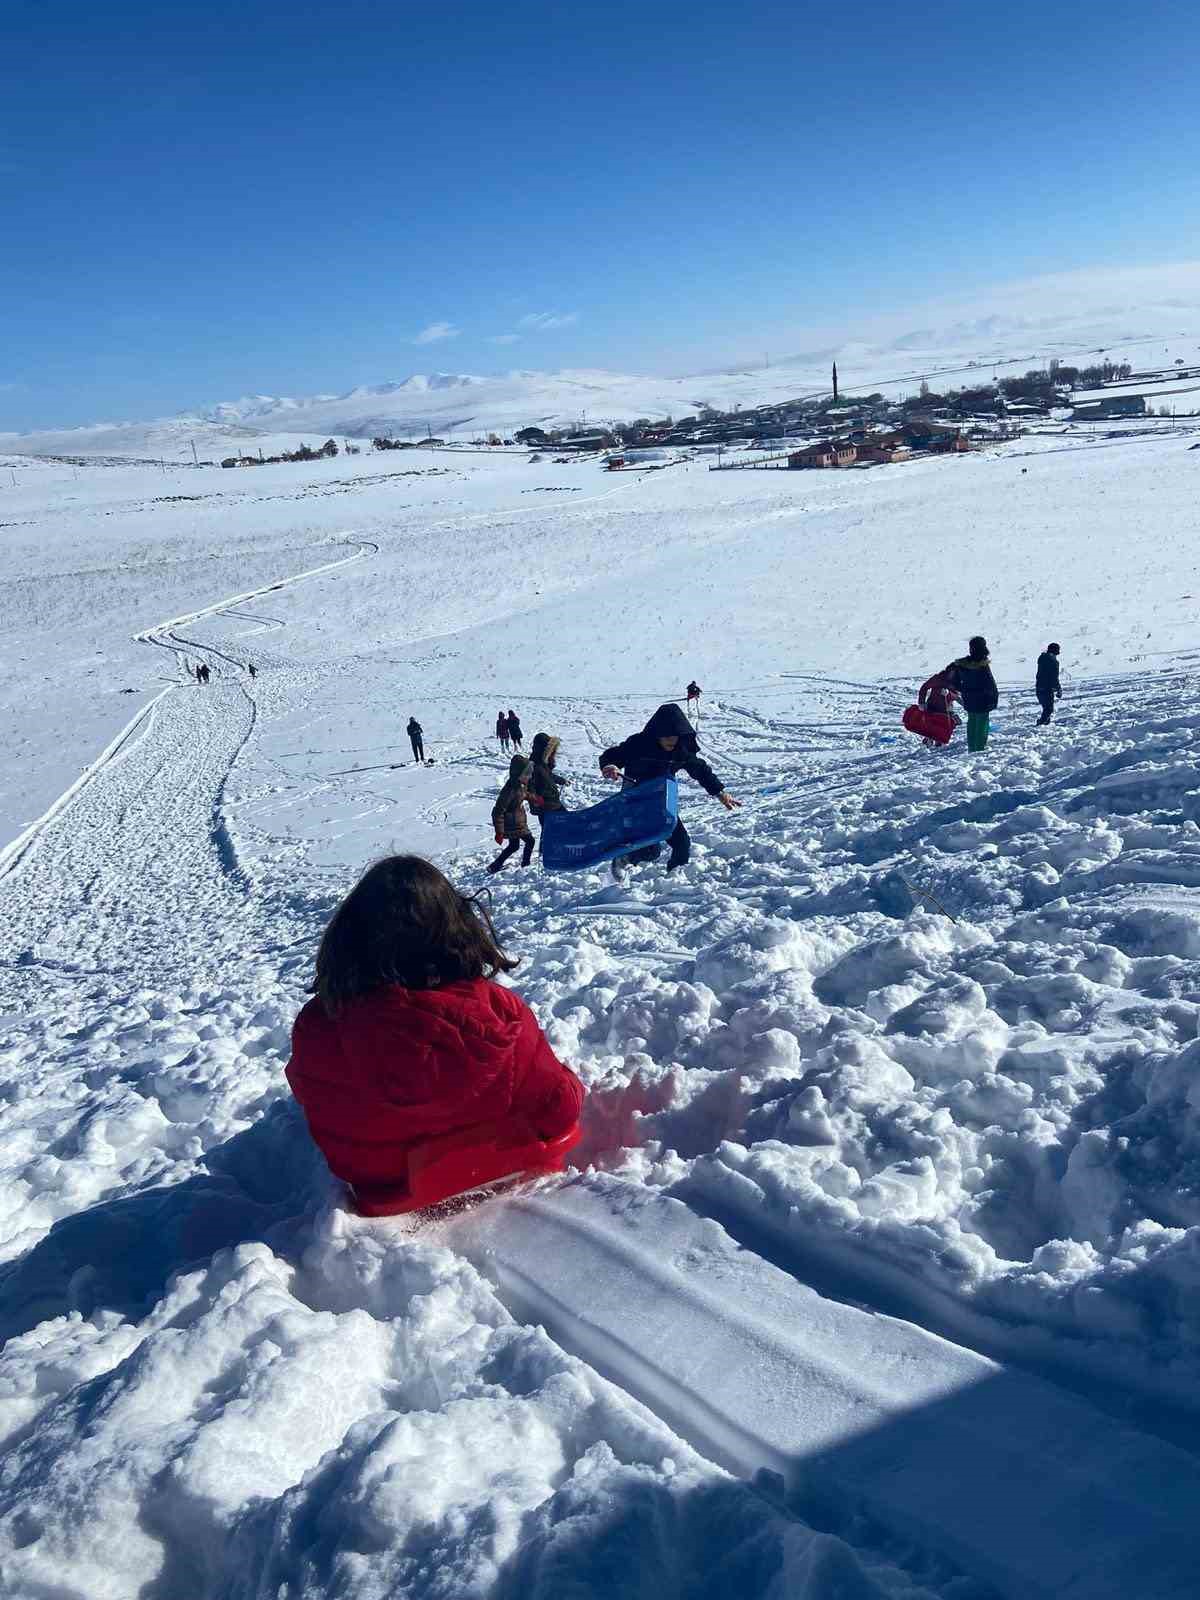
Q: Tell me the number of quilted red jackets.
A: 1